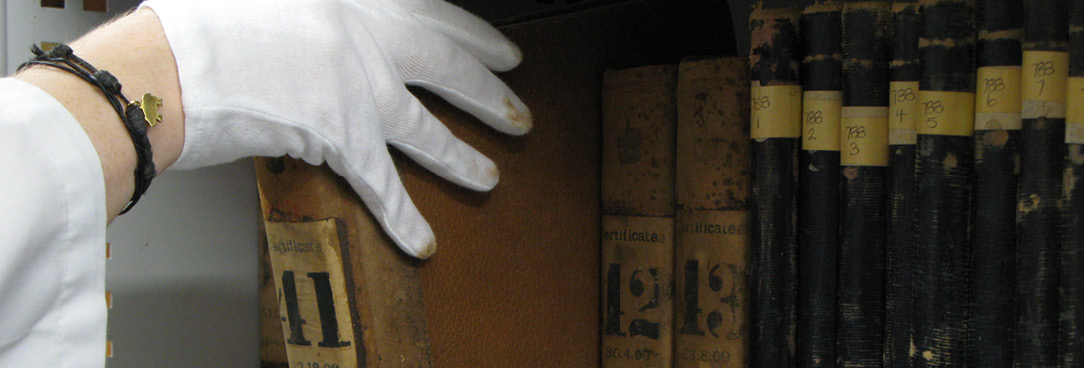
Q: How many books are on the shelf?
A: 11